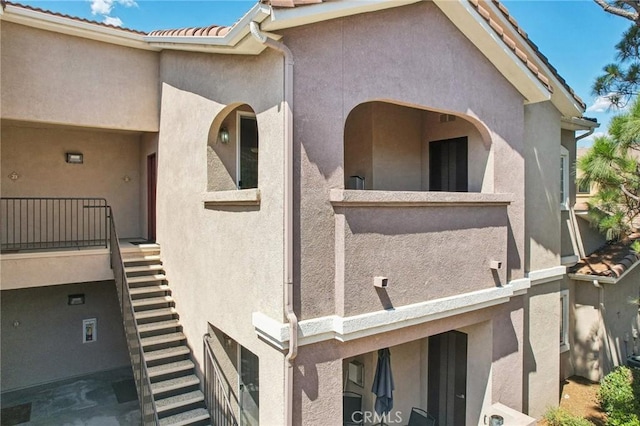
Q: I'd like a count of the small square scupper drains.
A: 2